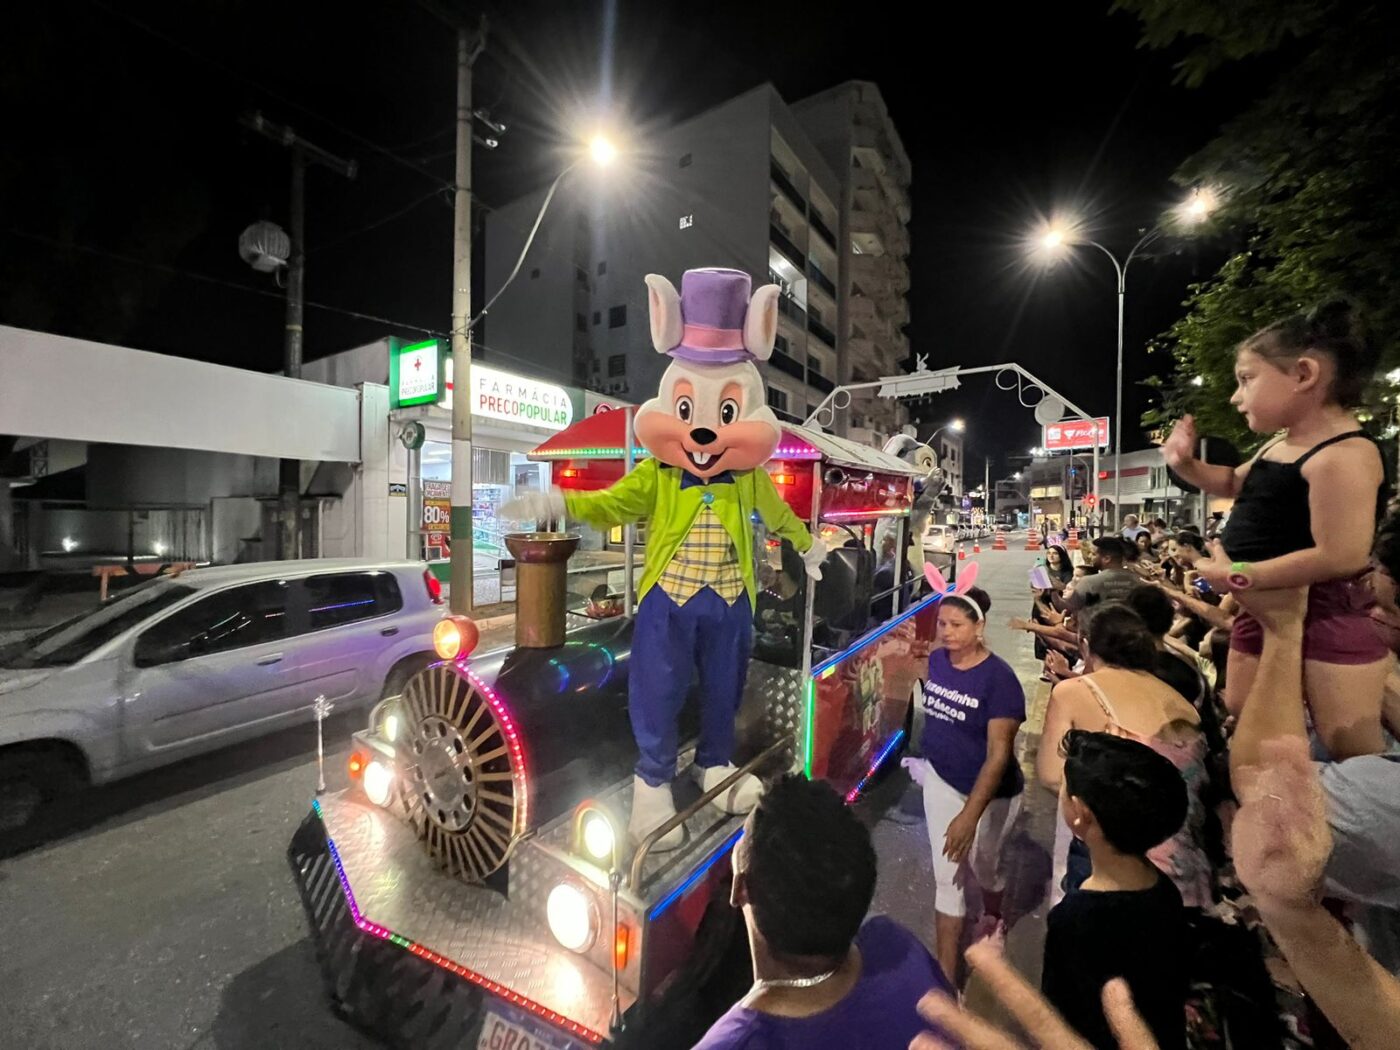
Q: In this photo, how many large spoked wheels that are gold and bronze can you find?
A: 1